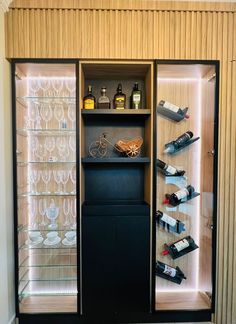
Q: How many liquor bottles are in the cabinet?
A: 4